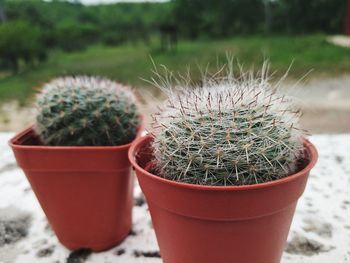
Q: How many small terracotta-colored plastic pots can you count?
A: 2